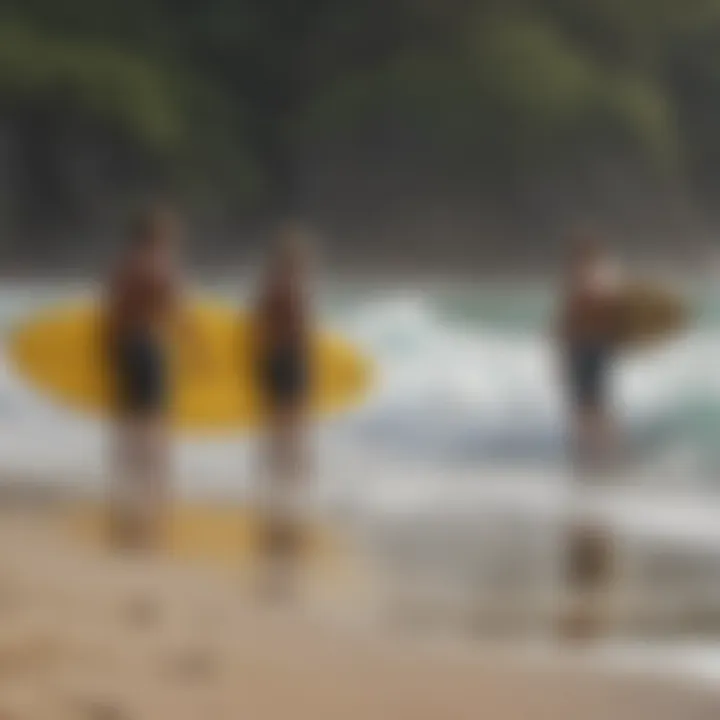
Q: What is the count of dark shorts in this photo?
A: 3